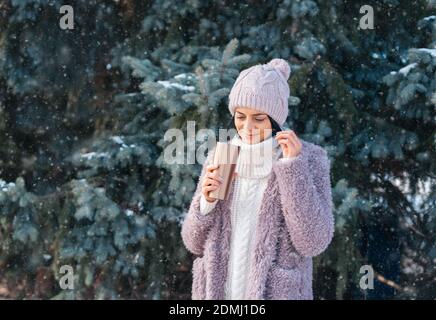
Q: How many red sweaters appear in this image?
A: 0